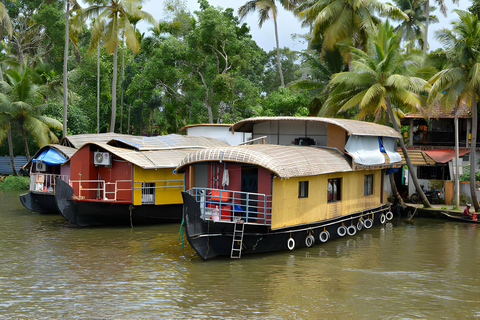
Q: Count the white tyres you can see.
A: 9